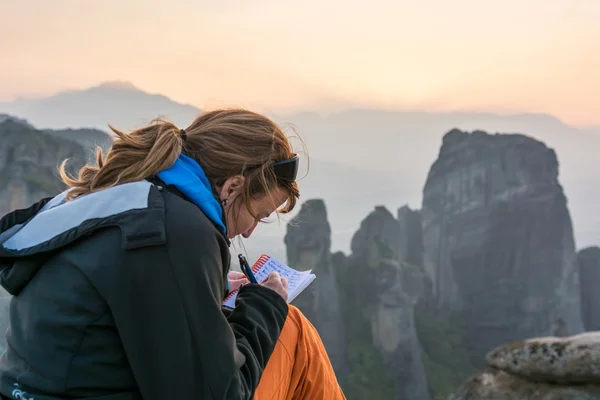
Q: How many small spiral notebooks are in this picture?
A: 1